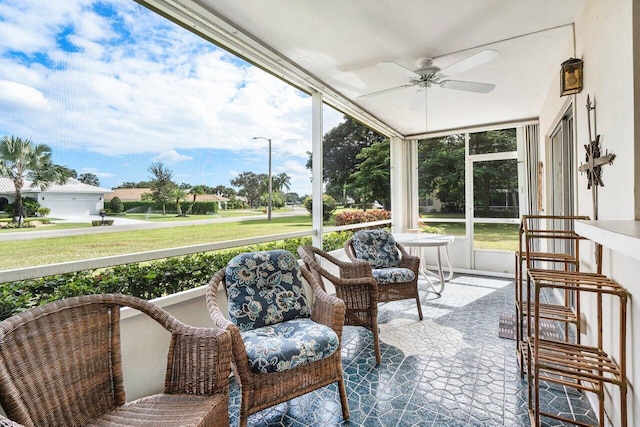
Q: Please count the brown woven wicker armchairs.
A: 4